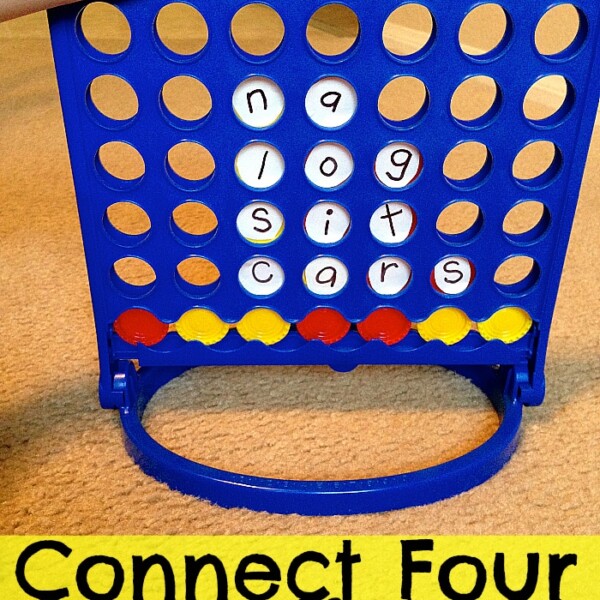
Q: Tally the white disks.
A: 12